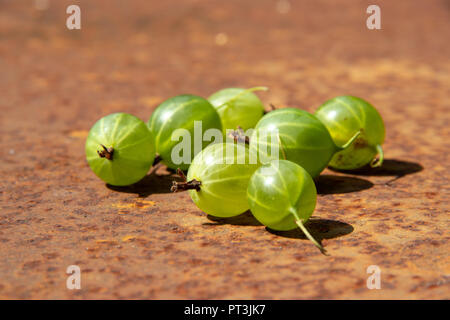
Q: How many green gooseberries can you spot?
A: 7